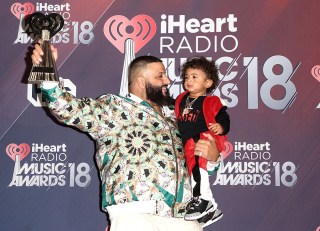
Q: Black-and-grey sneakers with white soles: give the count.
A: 2